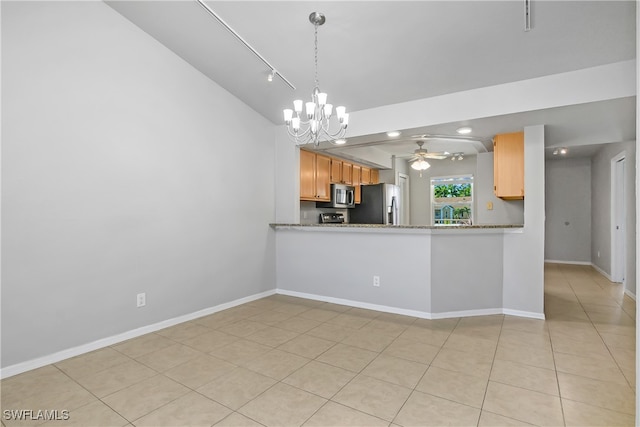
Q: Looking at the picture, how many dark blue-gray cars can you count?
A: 0